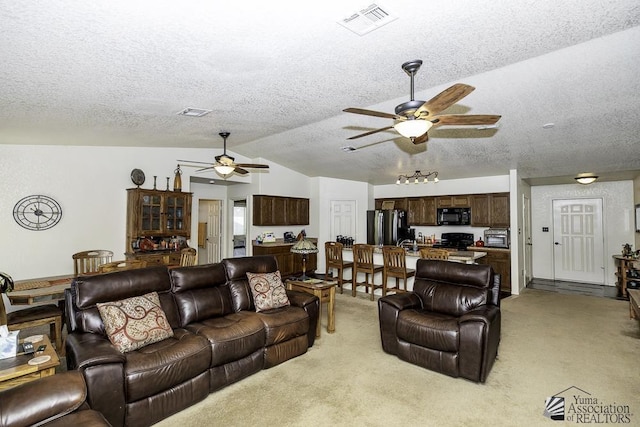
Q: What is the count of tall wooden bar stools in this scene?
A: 4